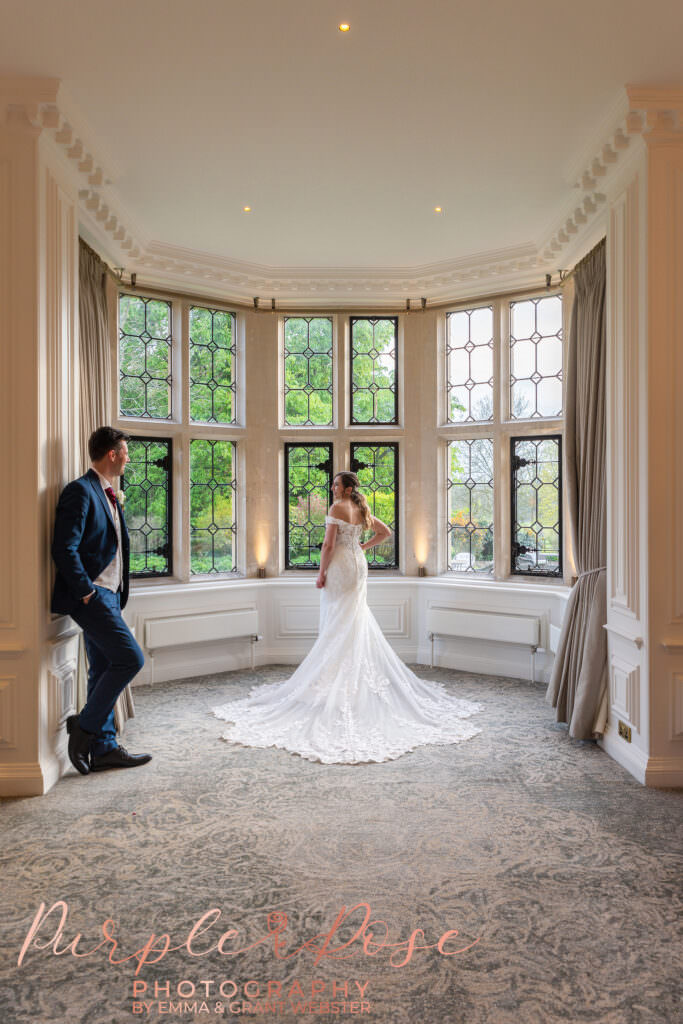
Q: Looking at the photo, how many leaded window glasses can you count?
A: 12